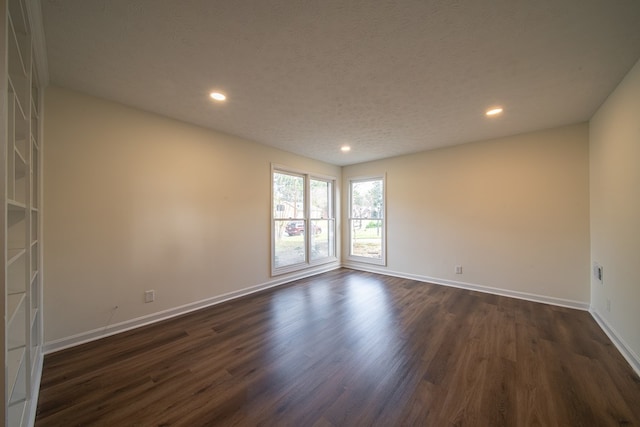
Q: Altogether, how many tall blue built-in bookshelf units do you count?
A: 0